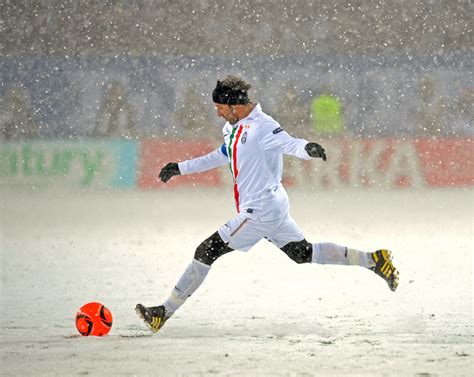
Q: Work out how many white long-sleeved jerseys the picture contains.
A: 1